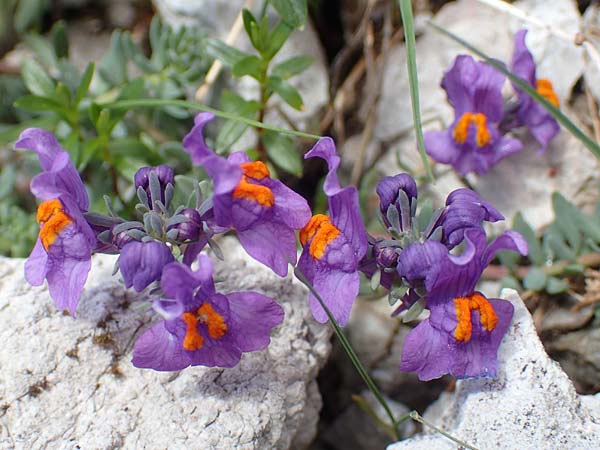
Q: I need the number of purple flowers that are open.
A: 7